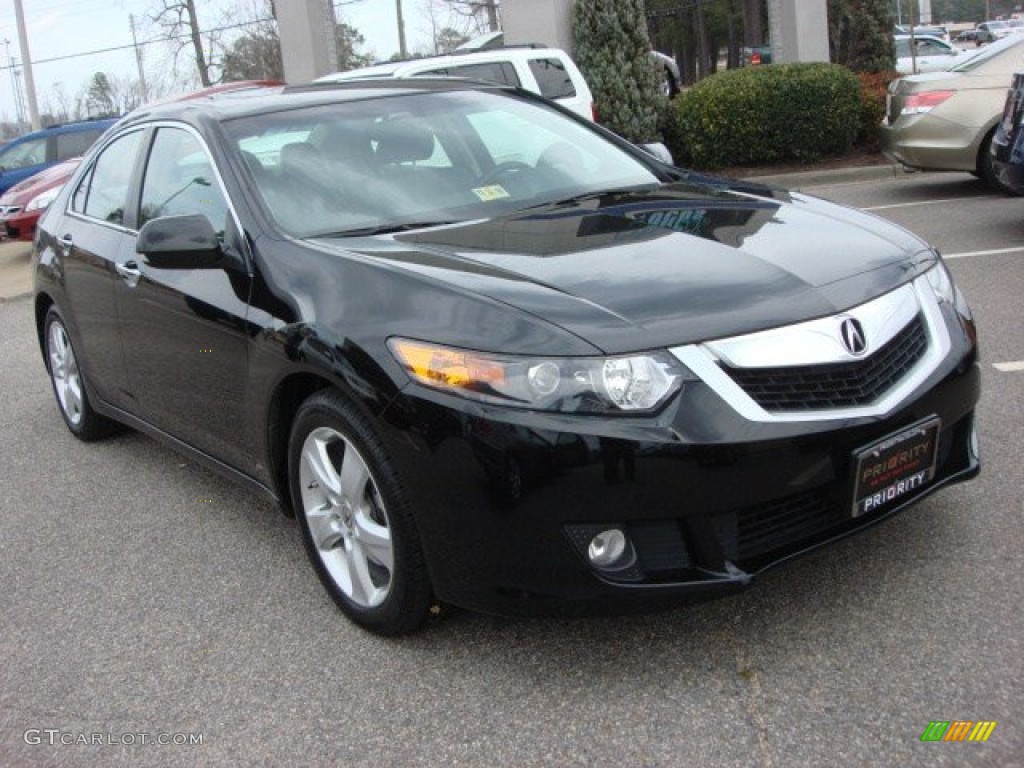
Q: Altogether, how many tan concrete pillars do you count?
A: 3